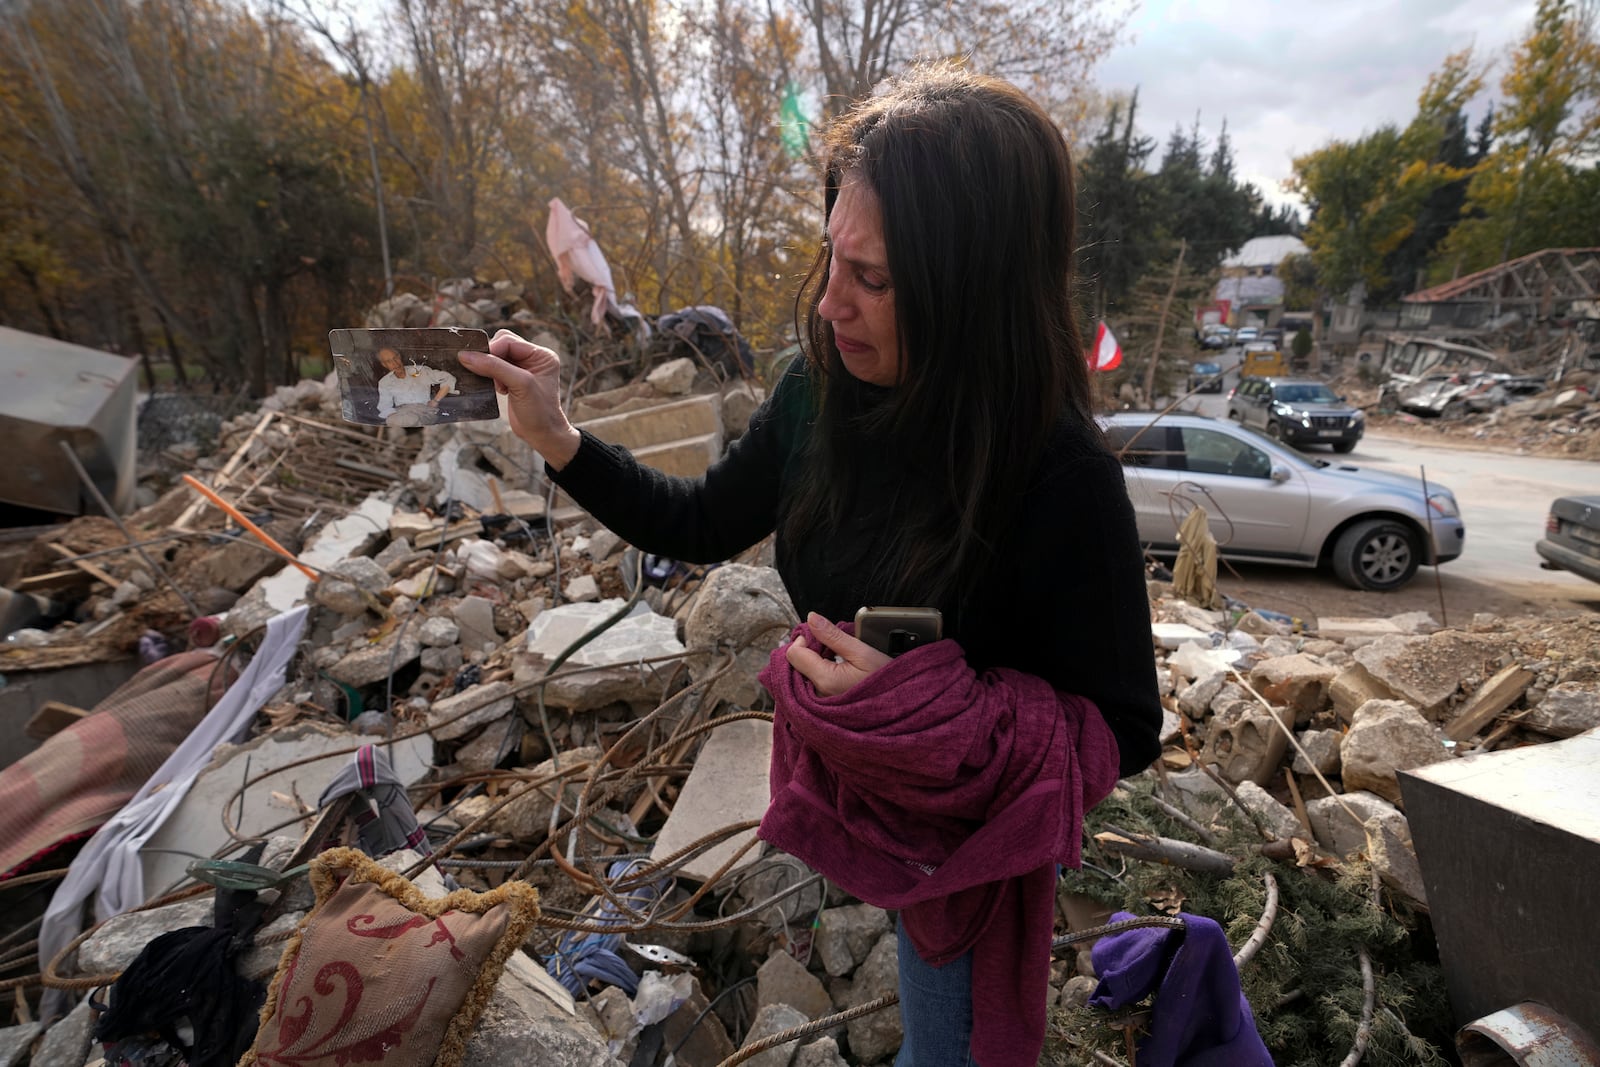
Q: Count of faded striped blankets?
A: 1